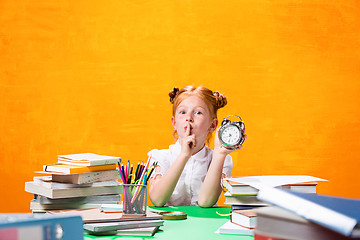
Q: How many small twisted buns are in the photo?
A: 2